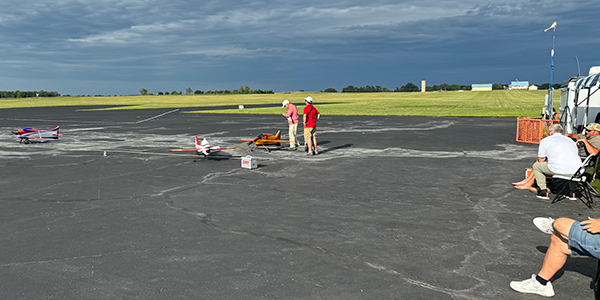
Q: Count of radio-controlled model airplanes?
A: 3